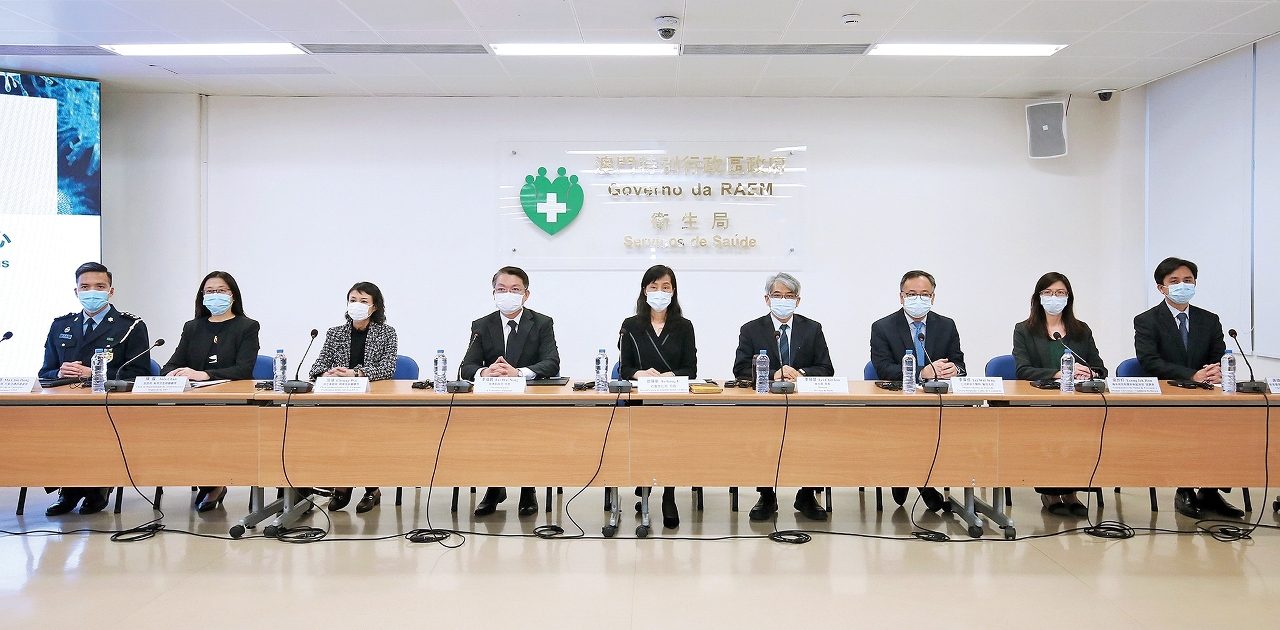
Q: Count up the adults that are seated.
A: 9